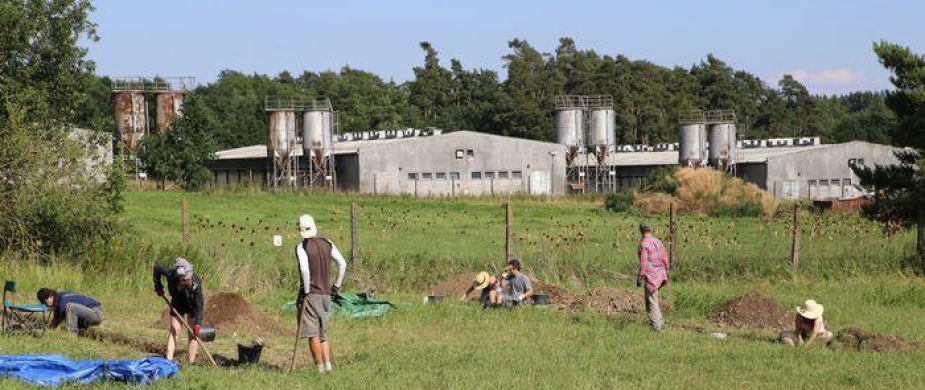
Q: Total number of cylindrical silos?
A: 8